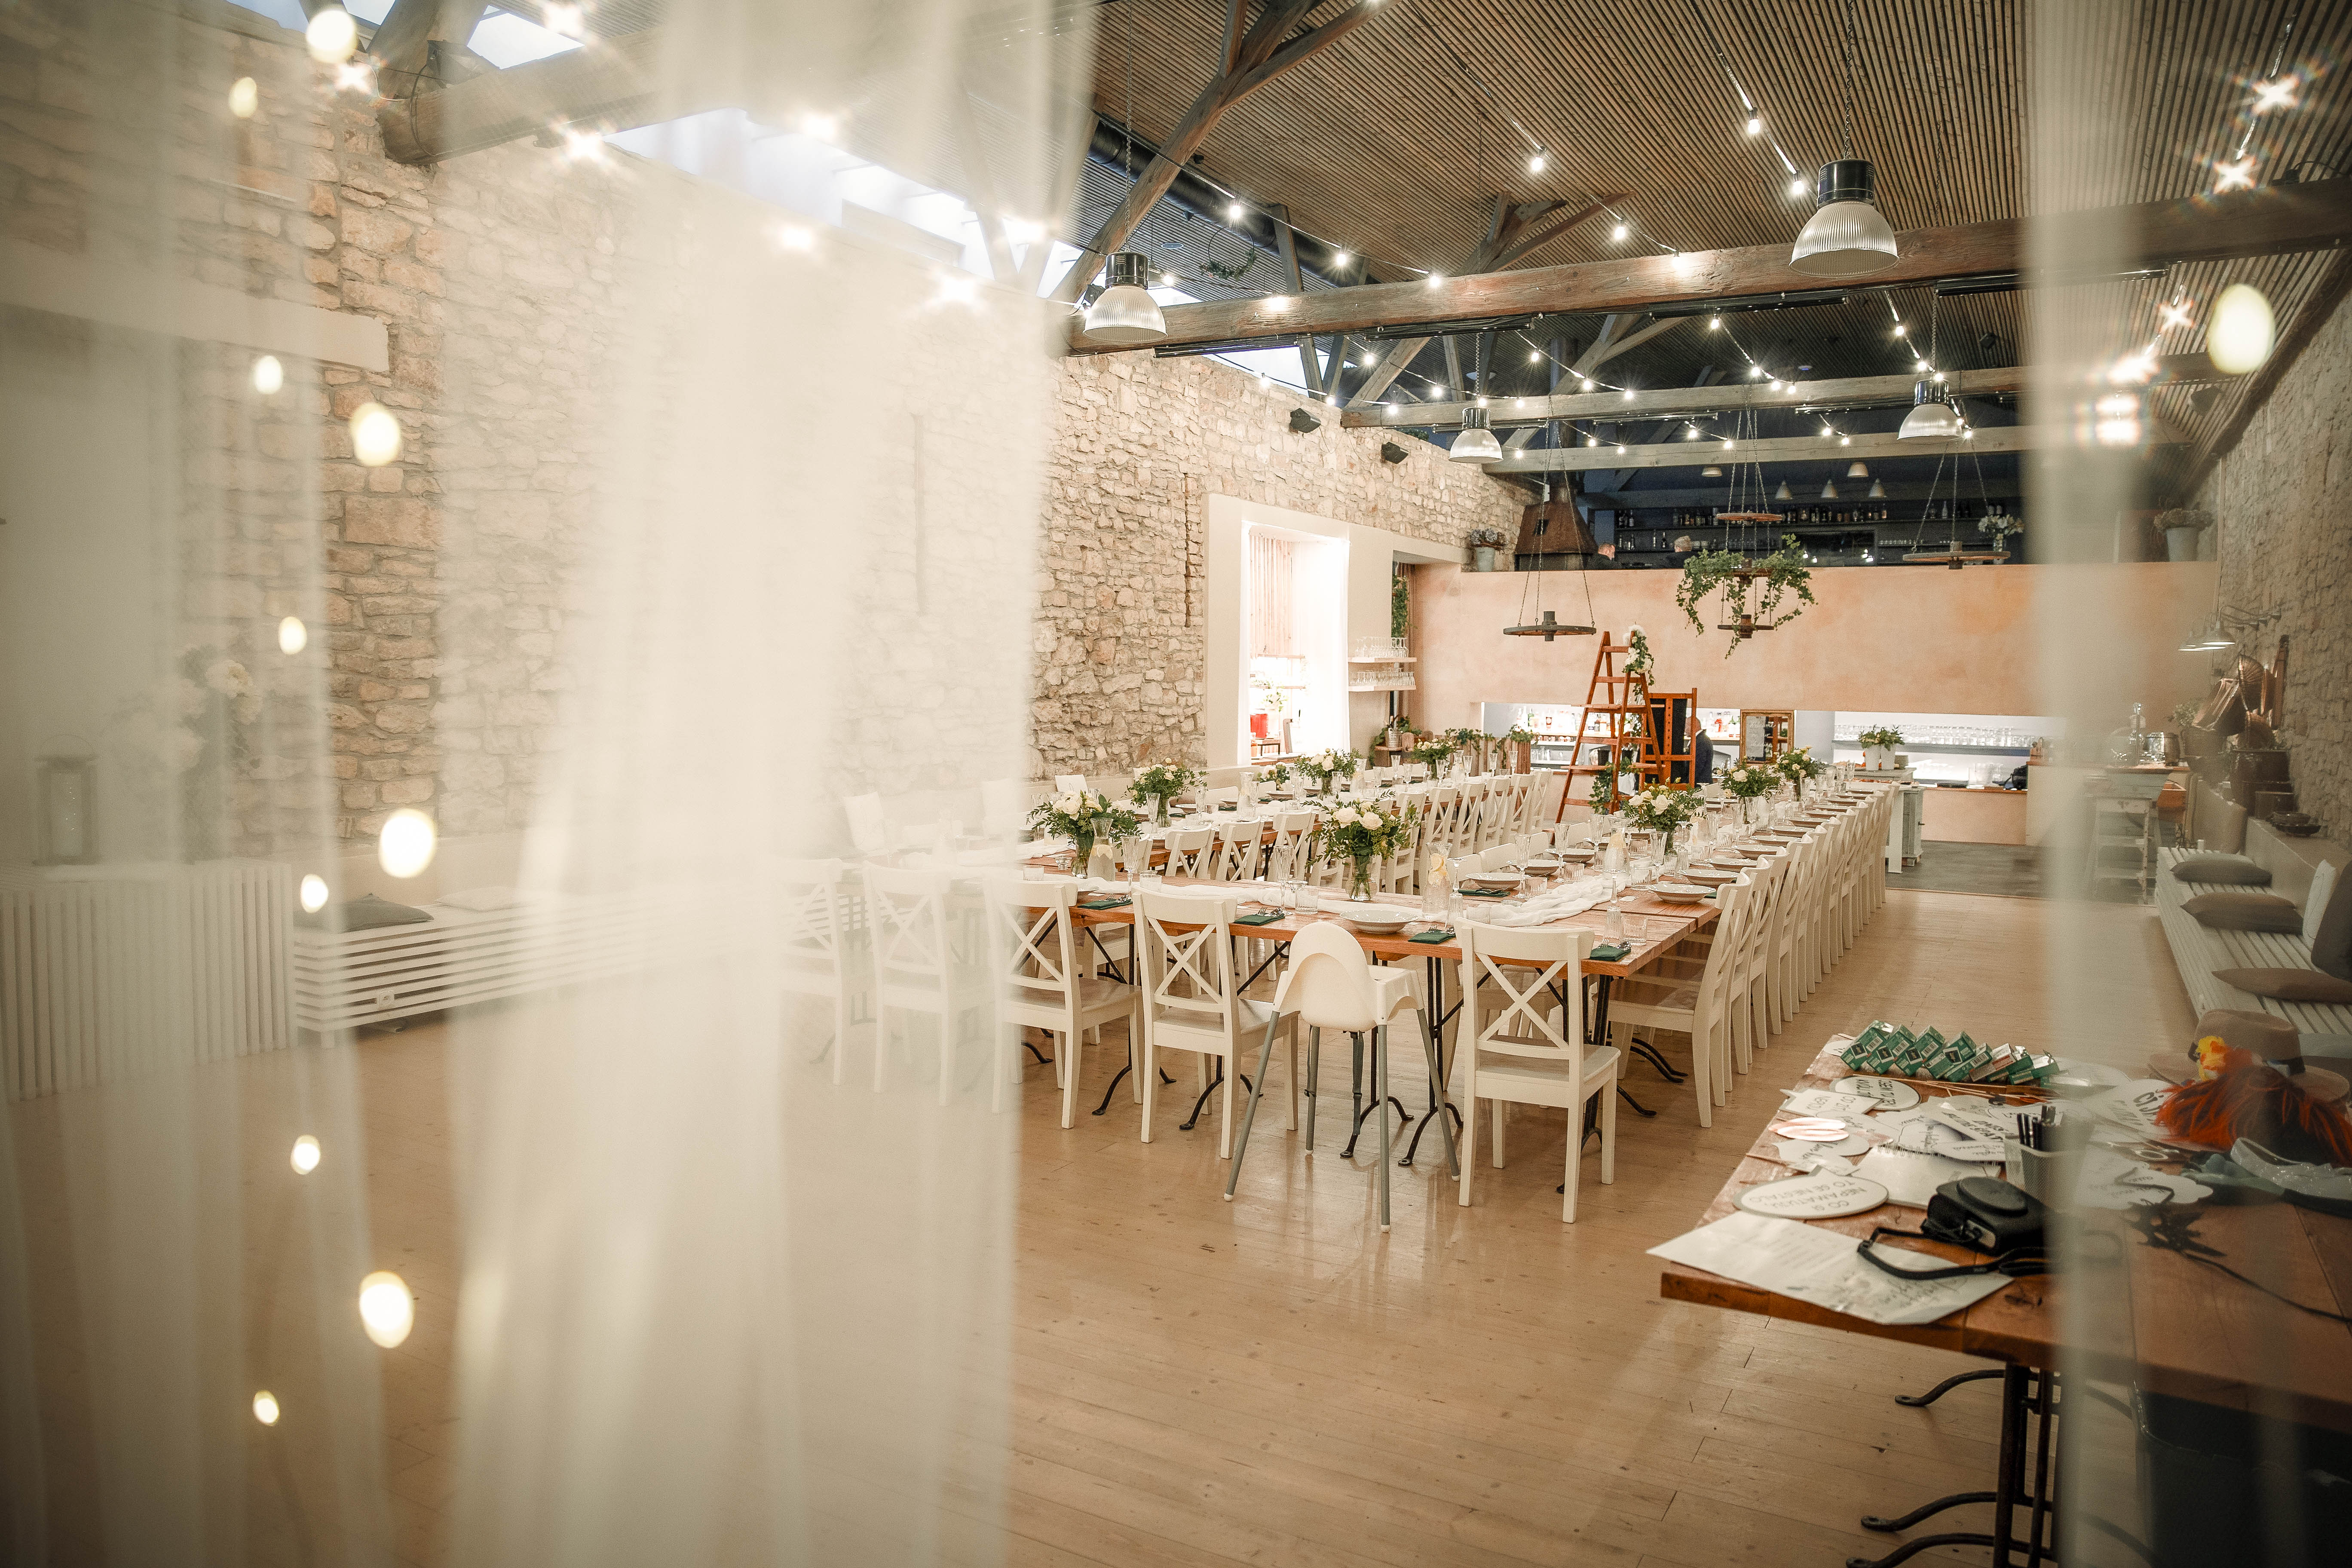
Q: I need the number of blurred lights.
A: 11